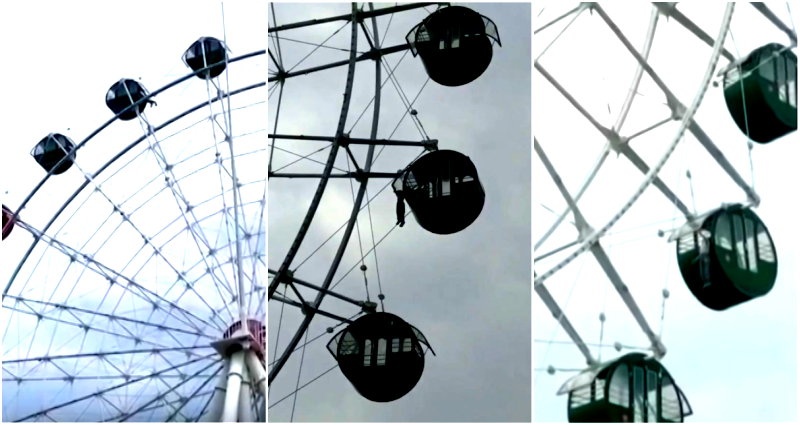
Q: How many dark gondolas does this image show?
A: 9